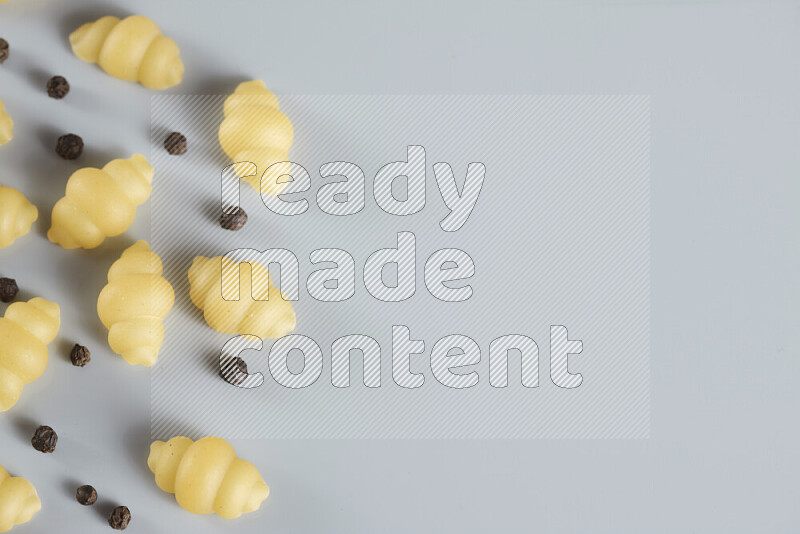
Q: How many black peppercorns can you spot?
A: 11